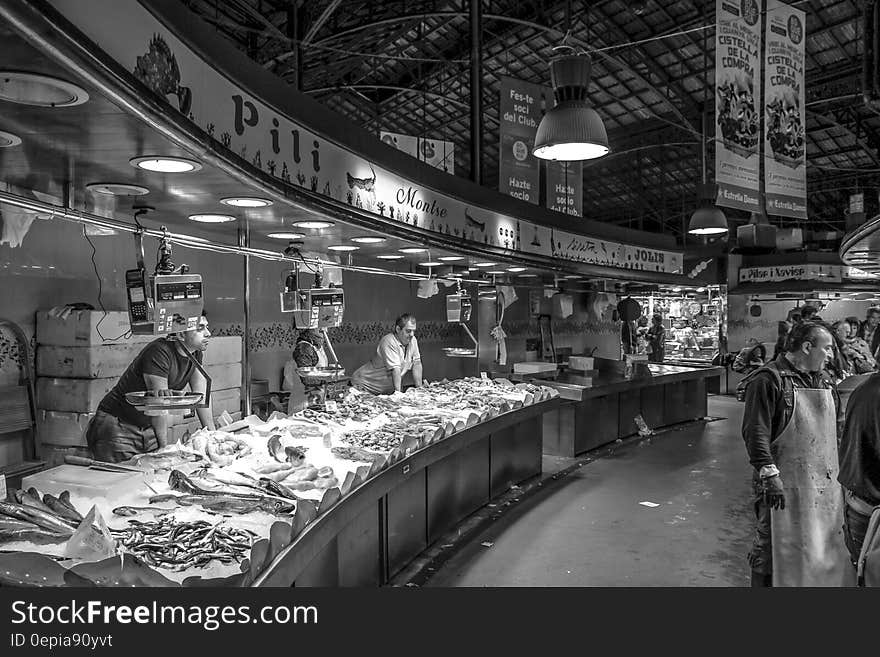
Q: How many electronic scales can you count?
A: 3